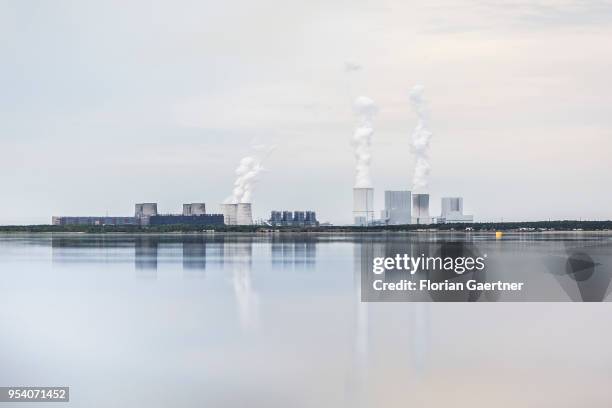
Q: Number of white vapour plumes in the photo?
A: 3